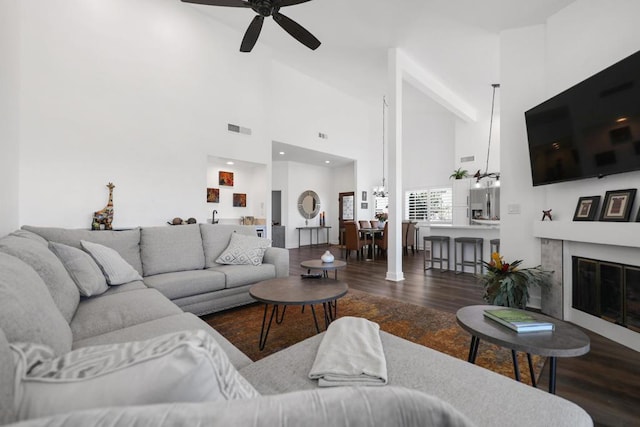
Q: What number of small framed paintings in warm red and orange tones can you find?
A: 3